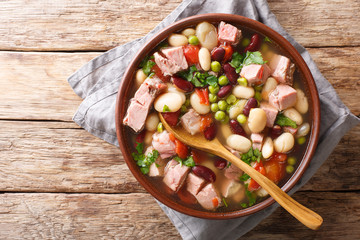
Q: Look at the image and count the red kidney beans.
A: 11